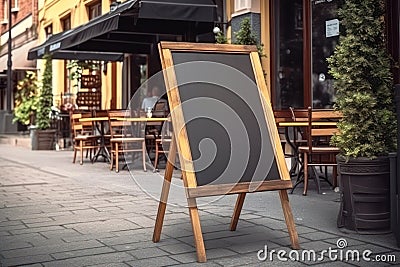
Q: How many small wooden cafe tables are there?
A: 3